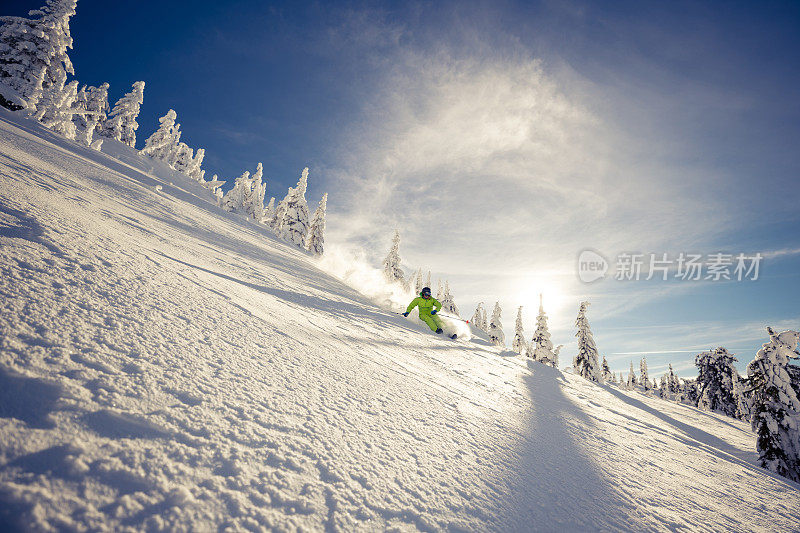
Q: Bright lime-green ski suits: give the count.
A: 1